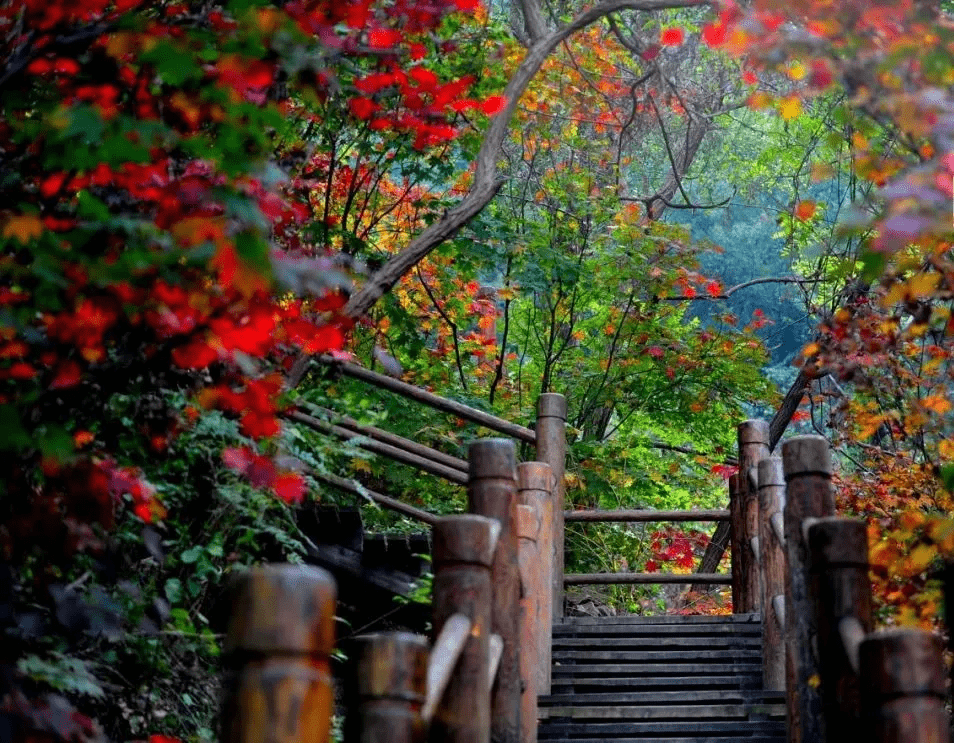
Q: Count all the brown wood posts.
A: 13